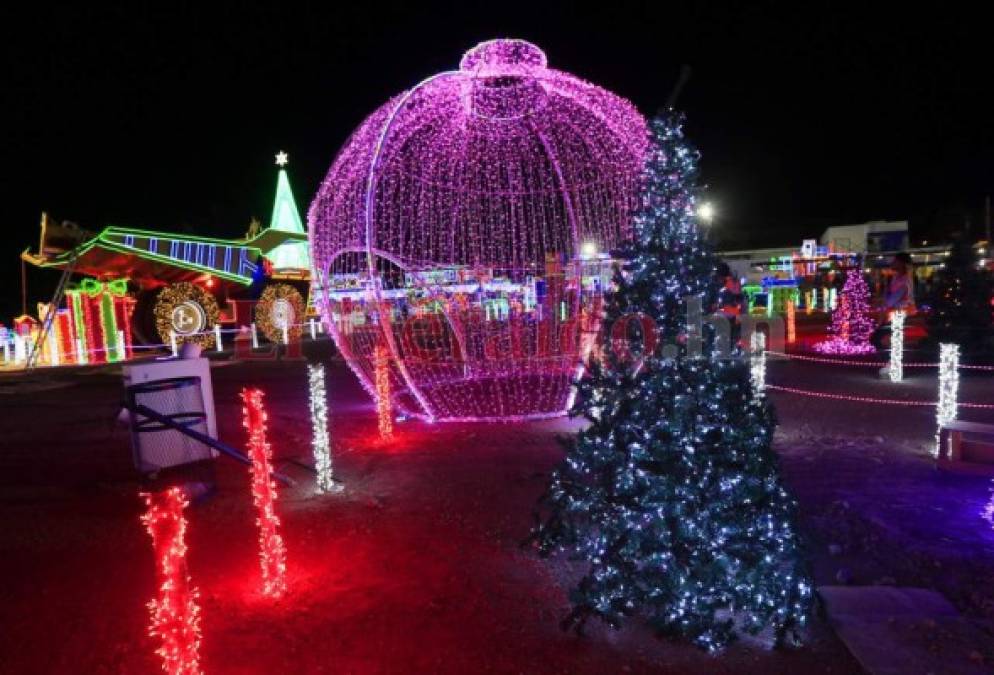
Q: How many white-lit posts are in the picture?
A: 4